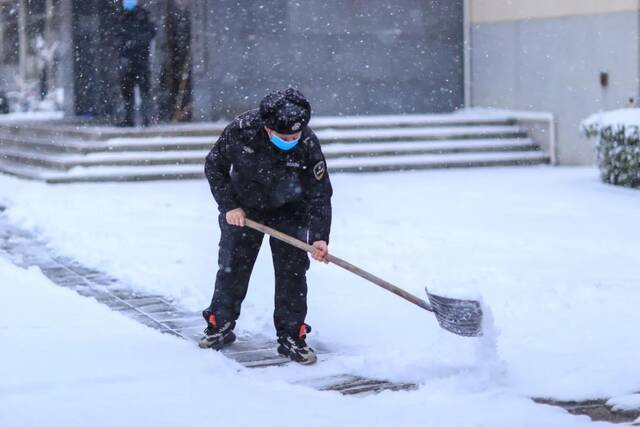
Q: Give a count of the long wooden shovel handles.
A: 1